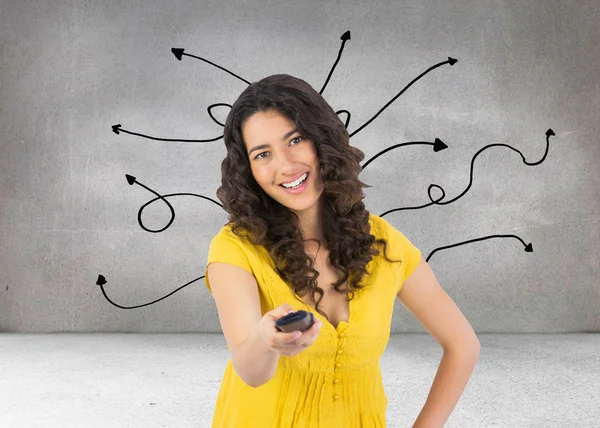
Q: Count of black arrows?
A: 9